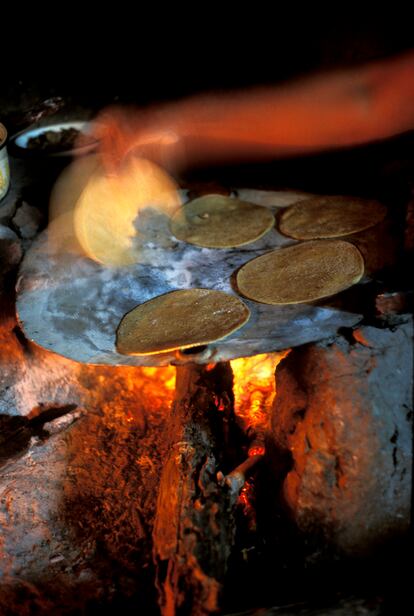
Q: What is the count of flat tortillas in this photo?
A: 4